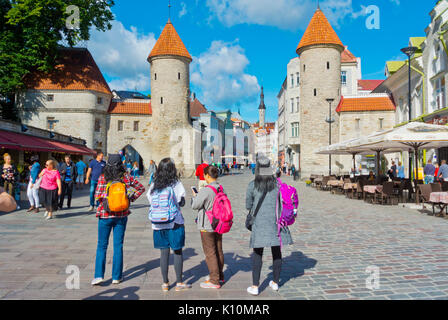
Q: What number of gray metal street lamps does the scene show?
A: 2